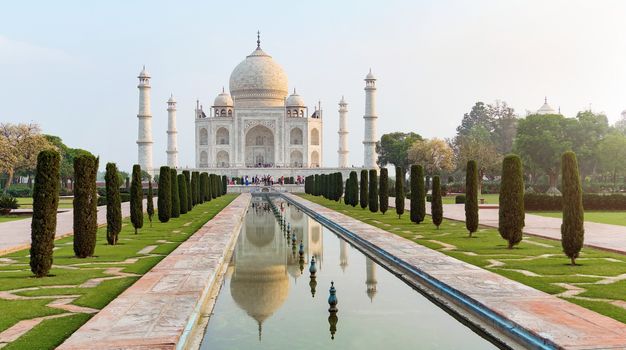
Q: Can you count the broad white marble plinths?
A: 1